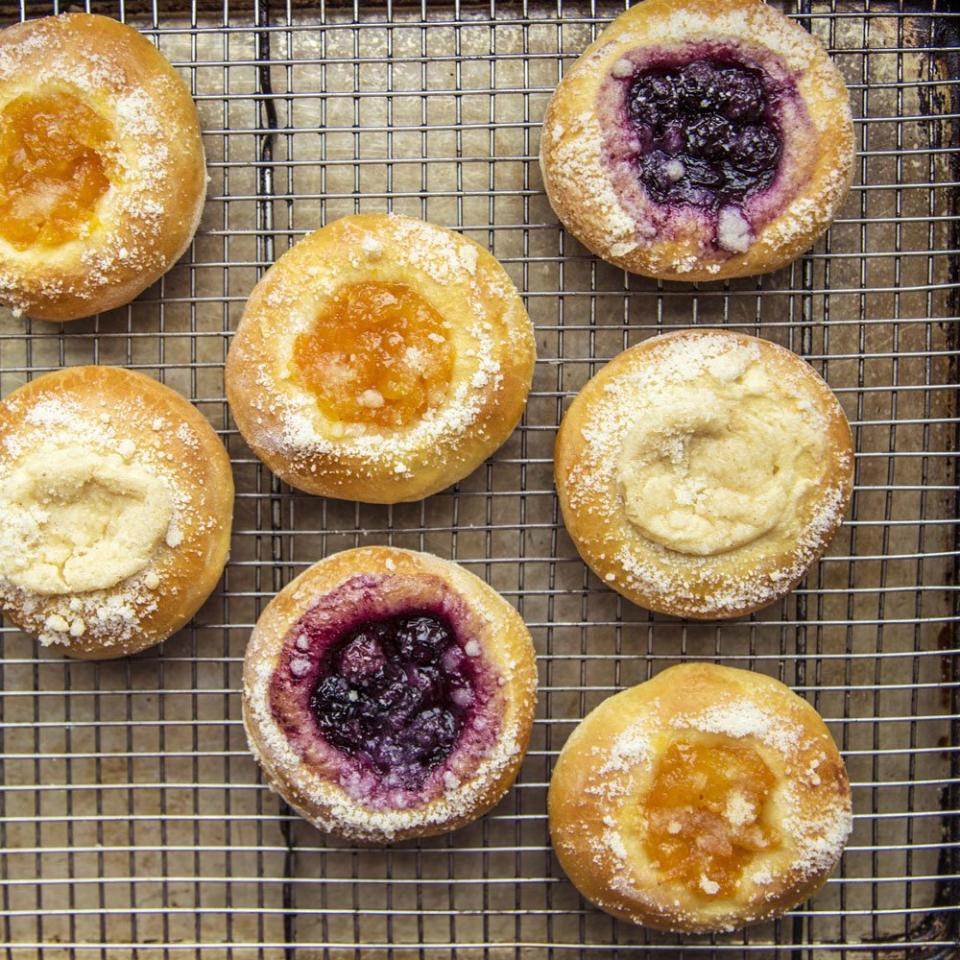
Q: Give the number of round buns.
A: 7